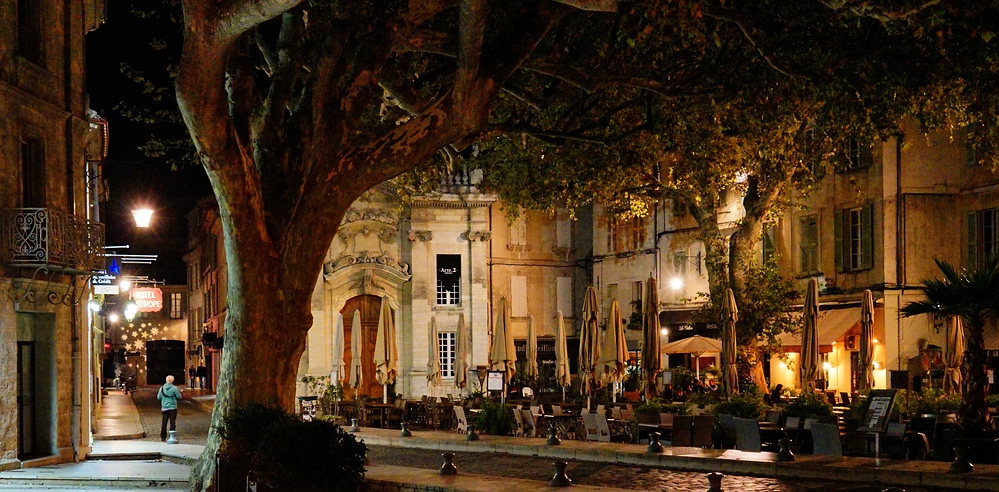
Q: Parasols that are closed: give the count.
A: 15